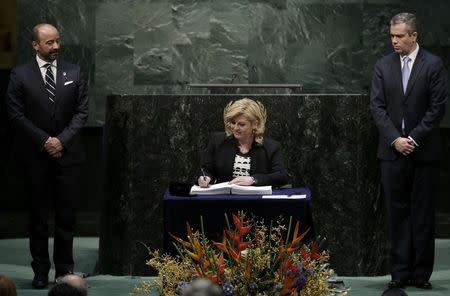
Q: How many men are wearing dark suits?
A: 2